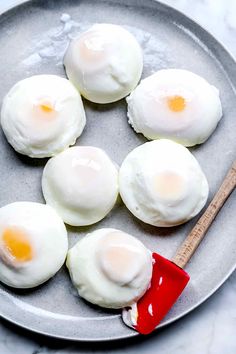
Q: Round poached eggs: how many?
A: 7